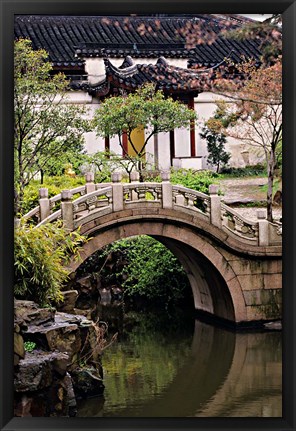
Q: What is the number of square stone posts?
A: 8